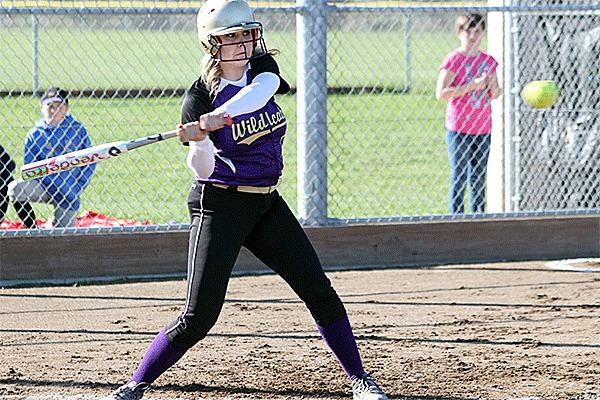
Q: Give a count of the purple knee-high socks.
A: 2